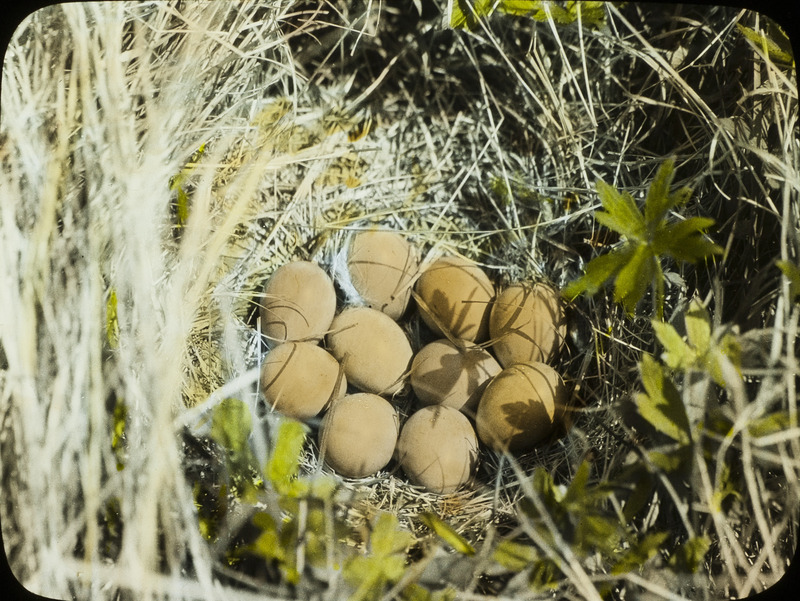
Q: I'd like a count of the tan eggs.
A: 10